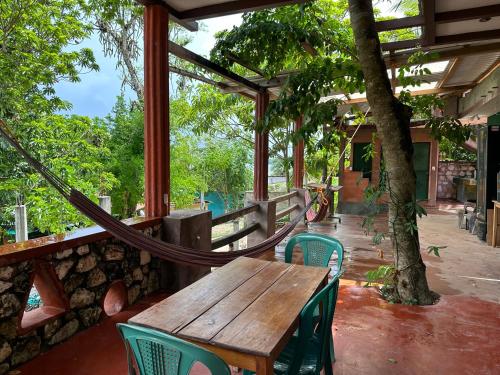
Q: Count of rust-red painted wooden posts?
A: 3